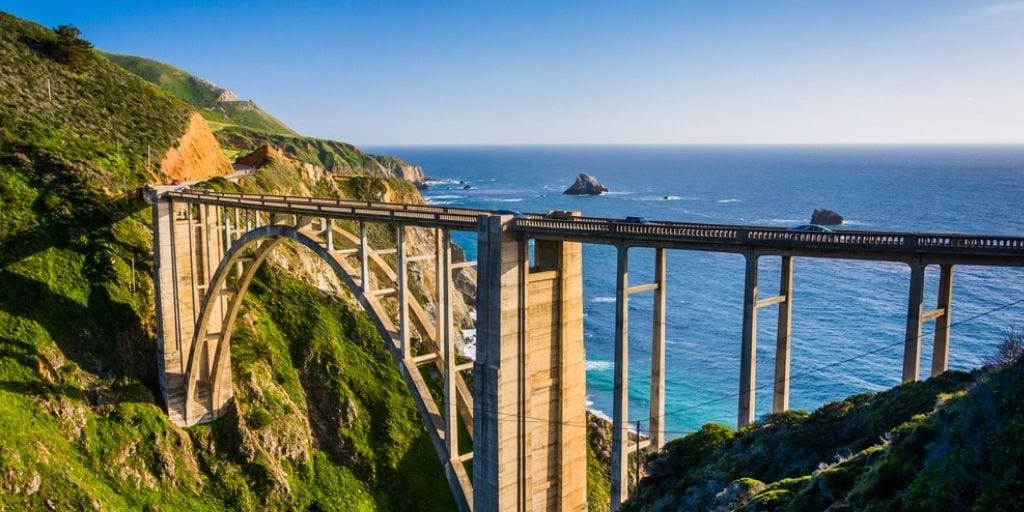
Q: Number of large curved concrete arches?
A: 2